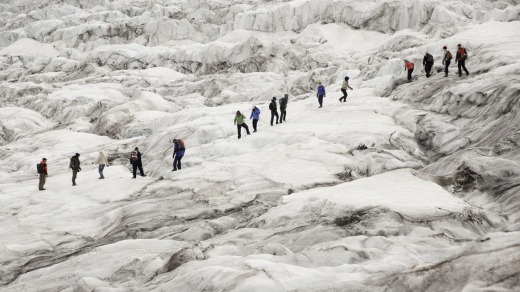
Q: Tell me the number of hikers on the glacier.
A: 15